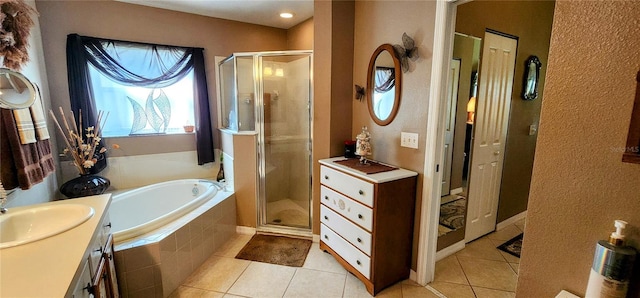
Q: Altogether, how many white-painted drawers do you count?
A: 4